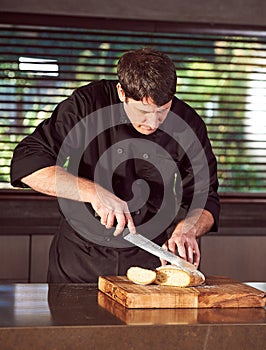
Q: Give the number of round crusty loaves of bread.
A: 1